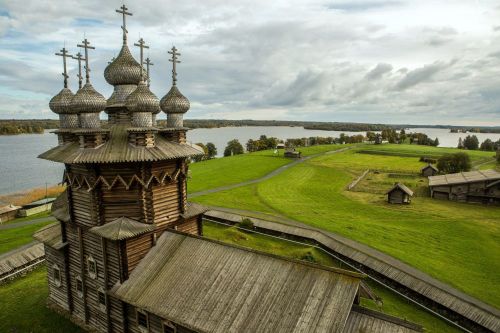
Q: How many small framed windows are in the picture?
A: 6